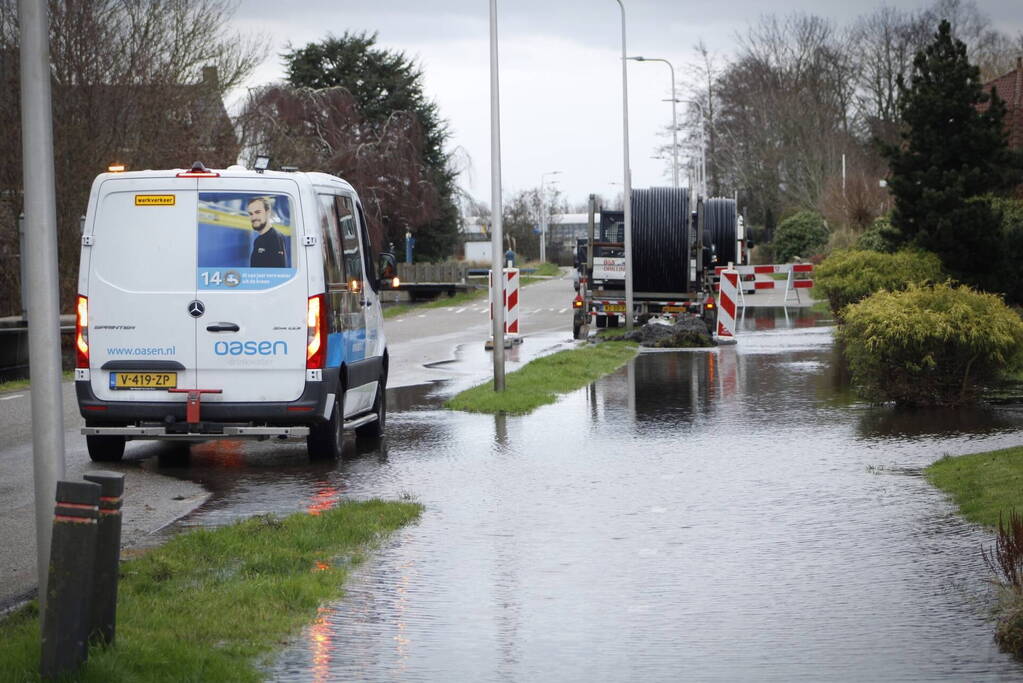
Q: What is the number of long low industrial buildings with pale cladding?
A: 1